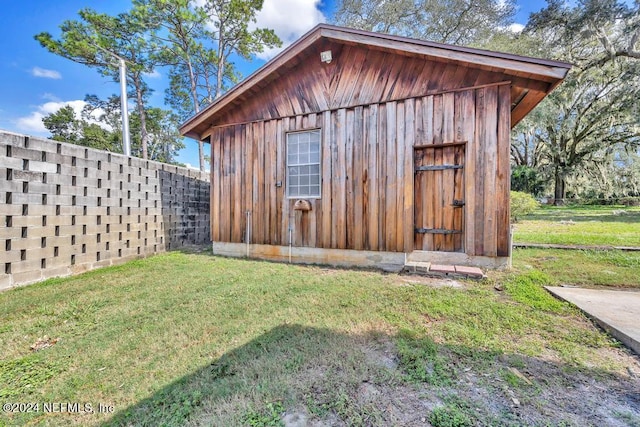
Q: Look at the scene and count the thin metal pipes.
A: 2